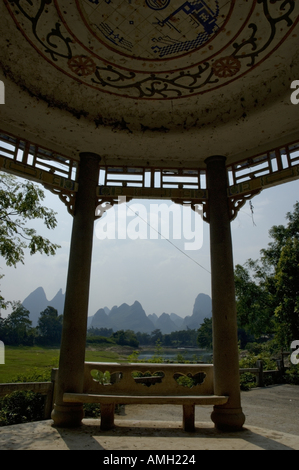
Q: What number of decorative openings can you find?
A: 3